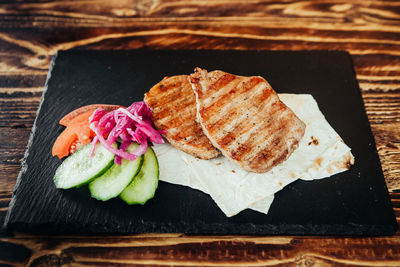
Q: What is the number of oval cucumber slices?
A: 3